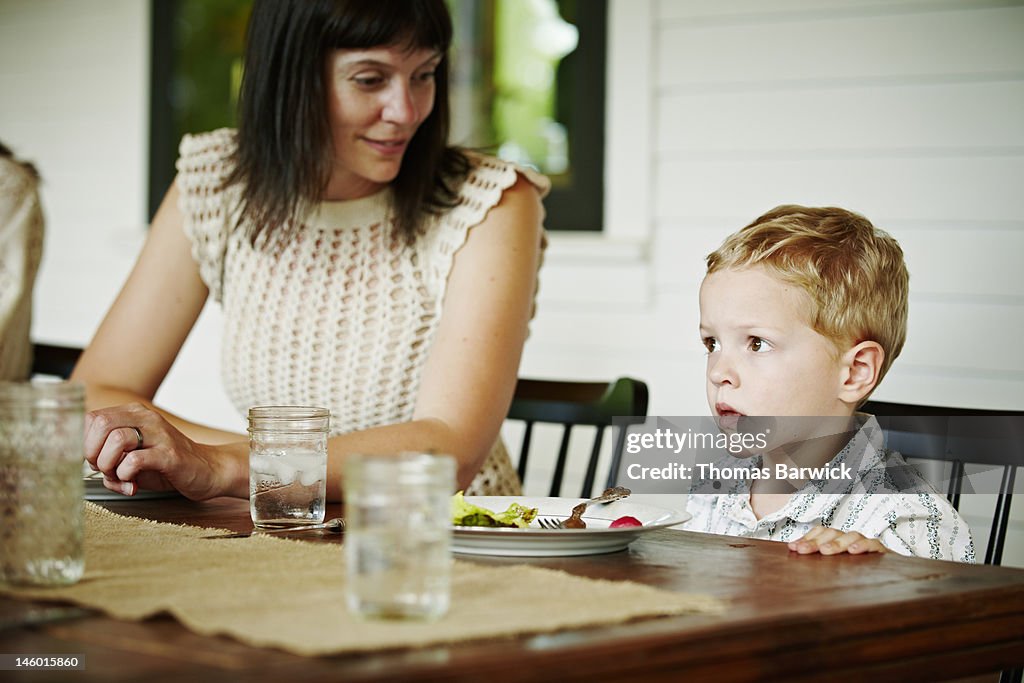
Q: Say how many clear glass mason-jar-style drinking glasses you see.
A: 3